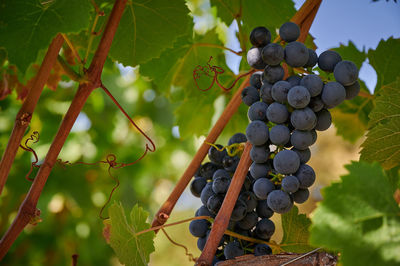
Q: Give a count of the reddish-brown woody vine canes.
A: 4